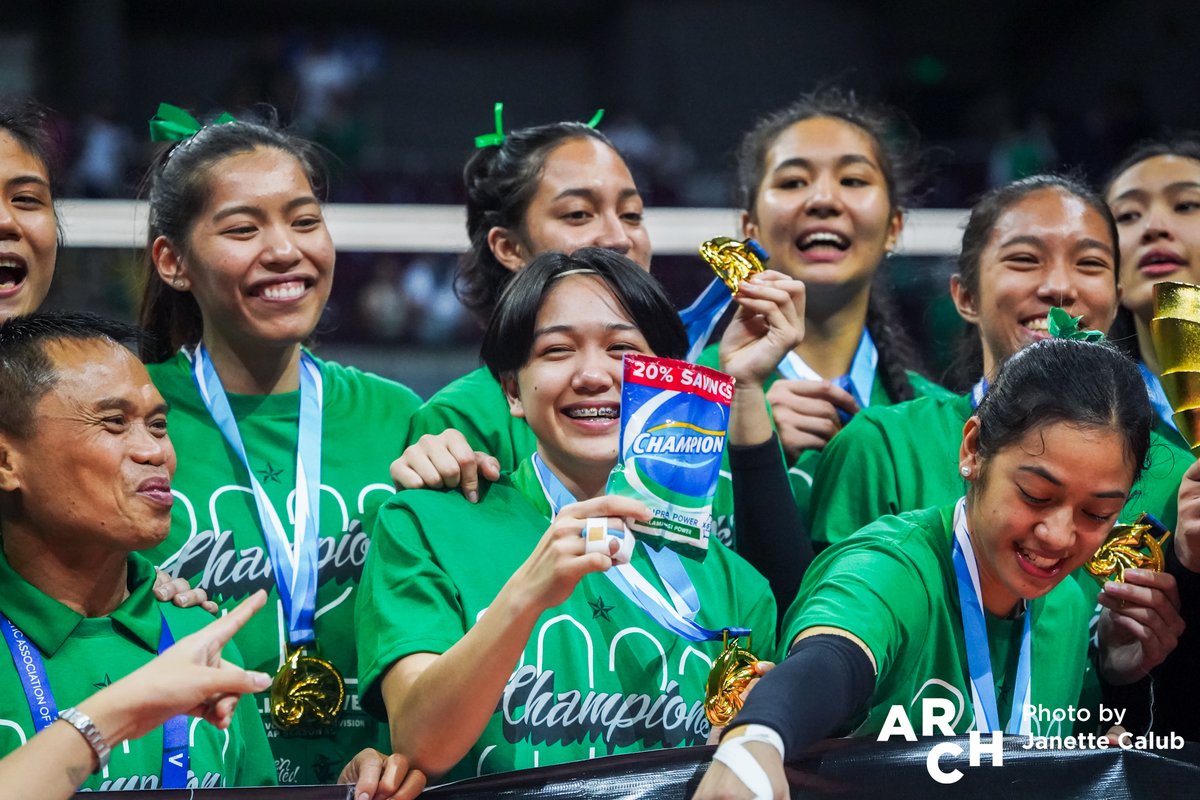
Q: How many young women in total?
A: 8